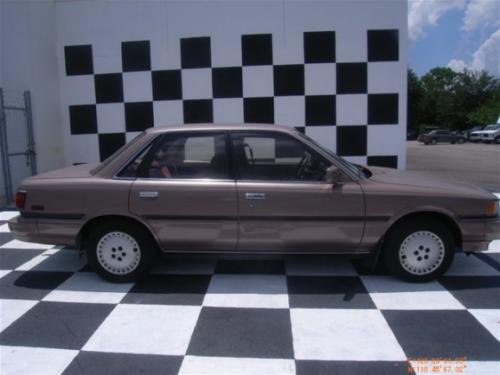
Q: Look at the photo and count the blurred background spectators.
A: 0